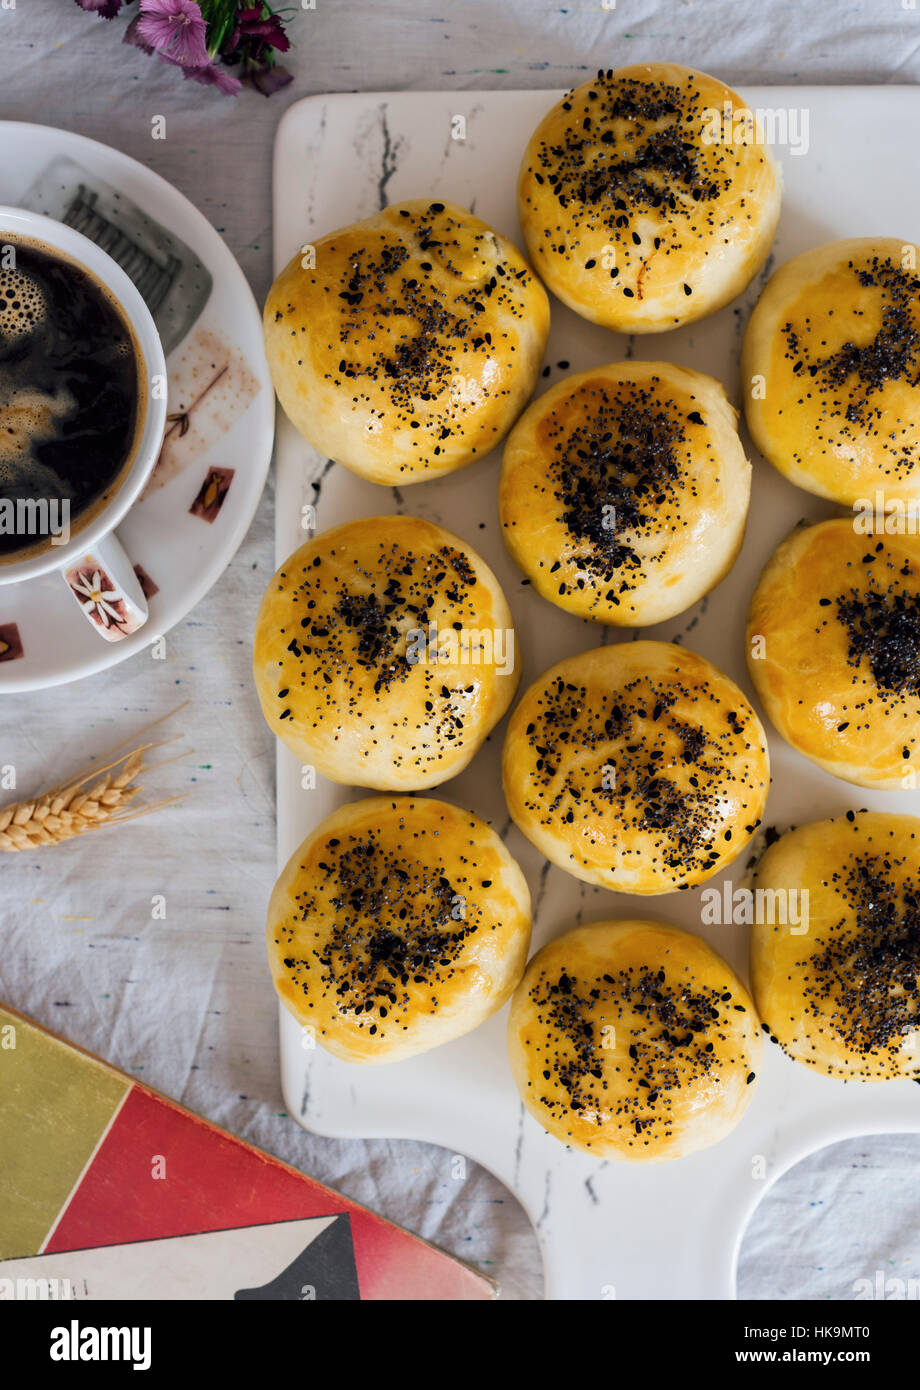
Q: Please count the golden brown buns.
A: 10